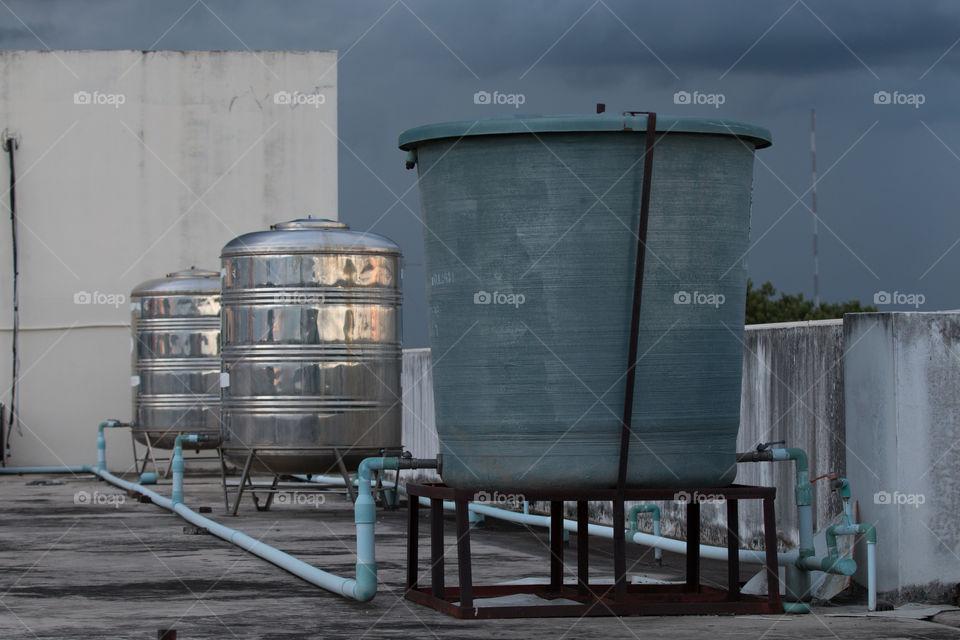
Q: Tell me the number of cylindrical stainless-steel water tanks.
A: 2